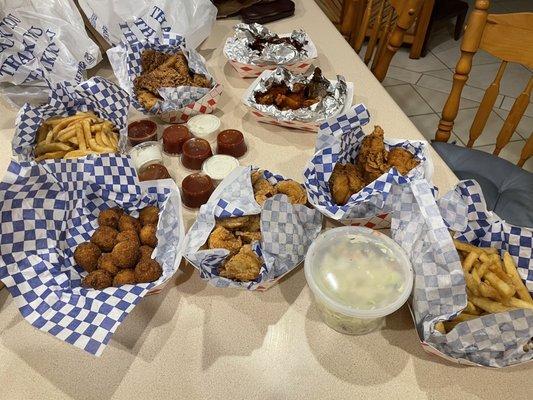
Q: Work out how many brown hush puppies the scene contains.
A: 13